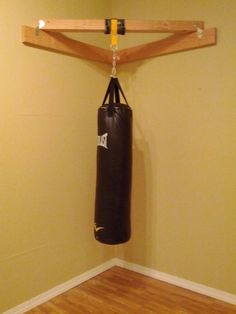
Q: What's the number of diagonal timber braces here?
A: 2